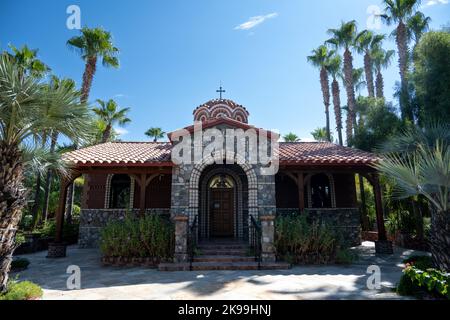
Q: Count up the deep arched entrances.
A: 1